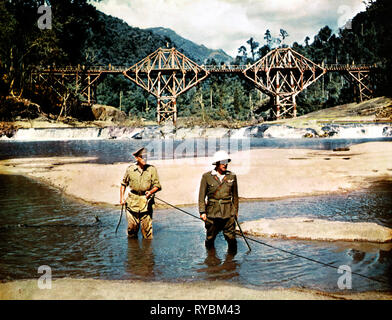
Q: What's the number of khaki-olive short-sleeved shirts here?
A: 1